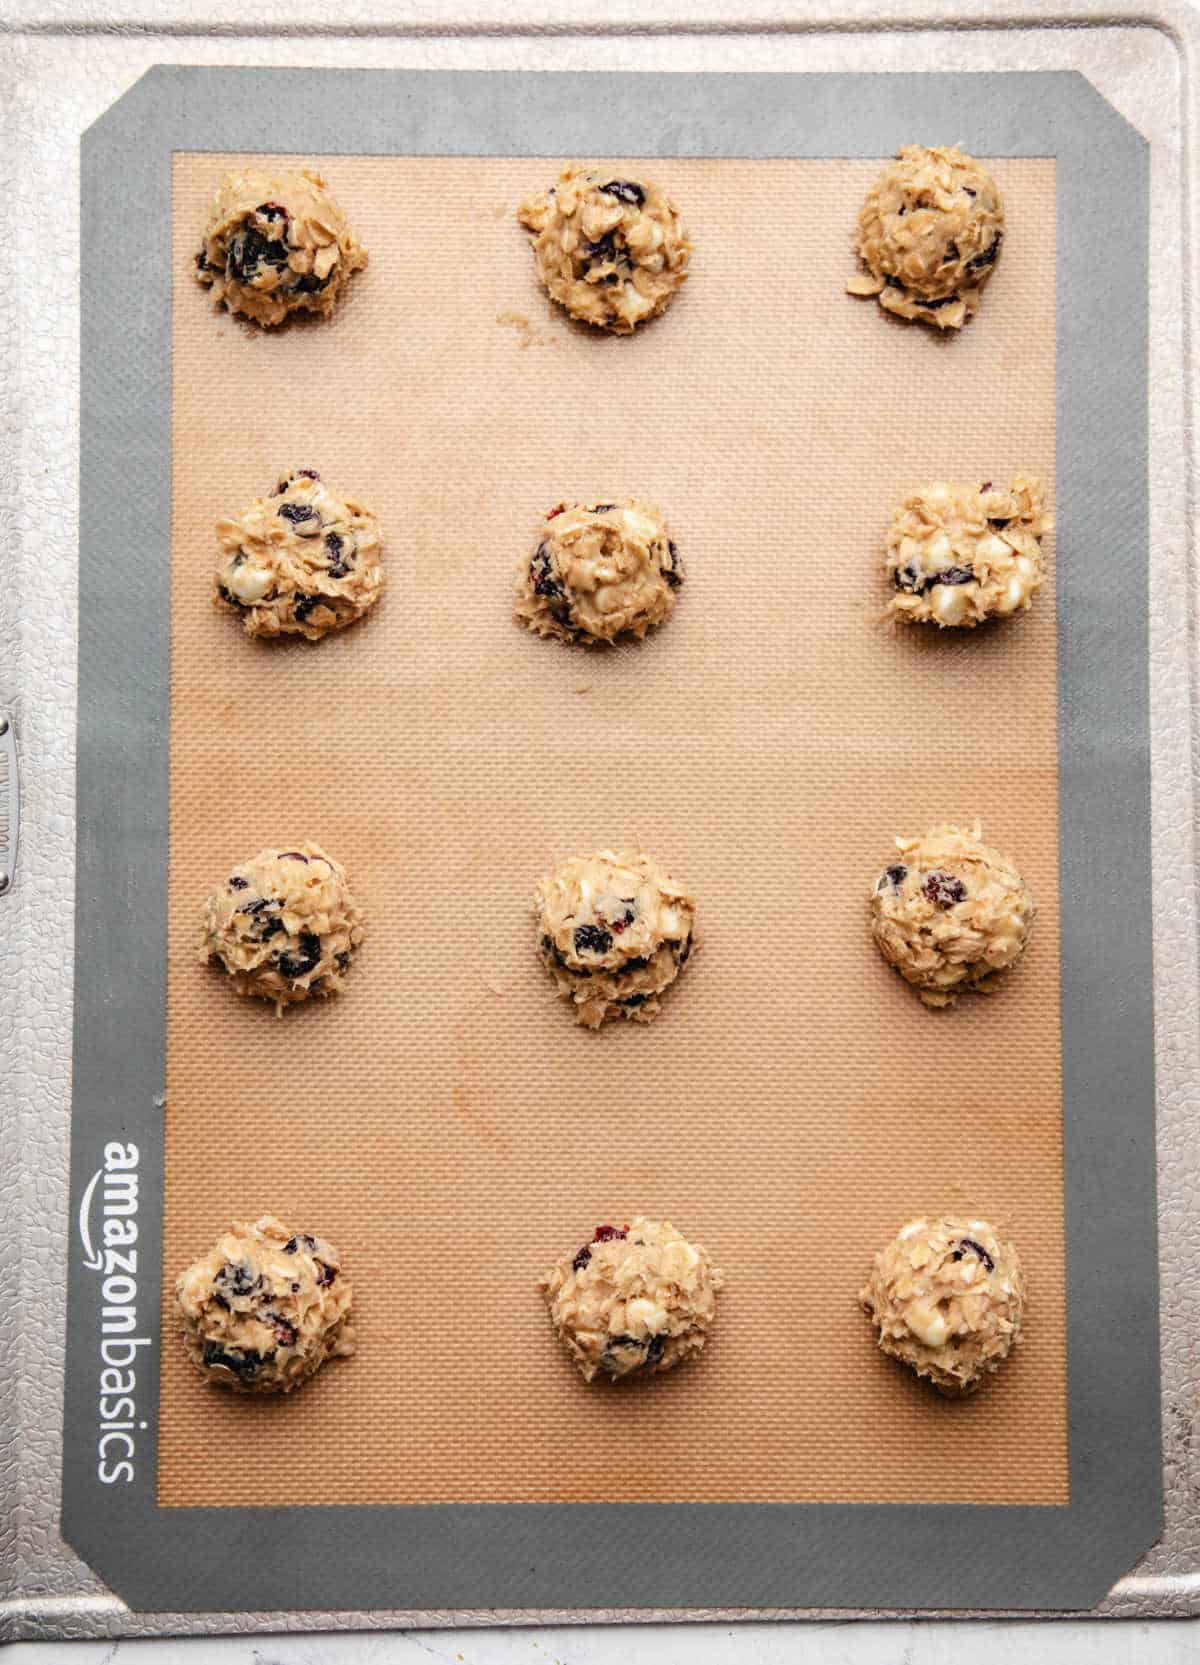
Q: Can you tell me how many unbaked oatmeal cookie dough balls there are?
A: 12